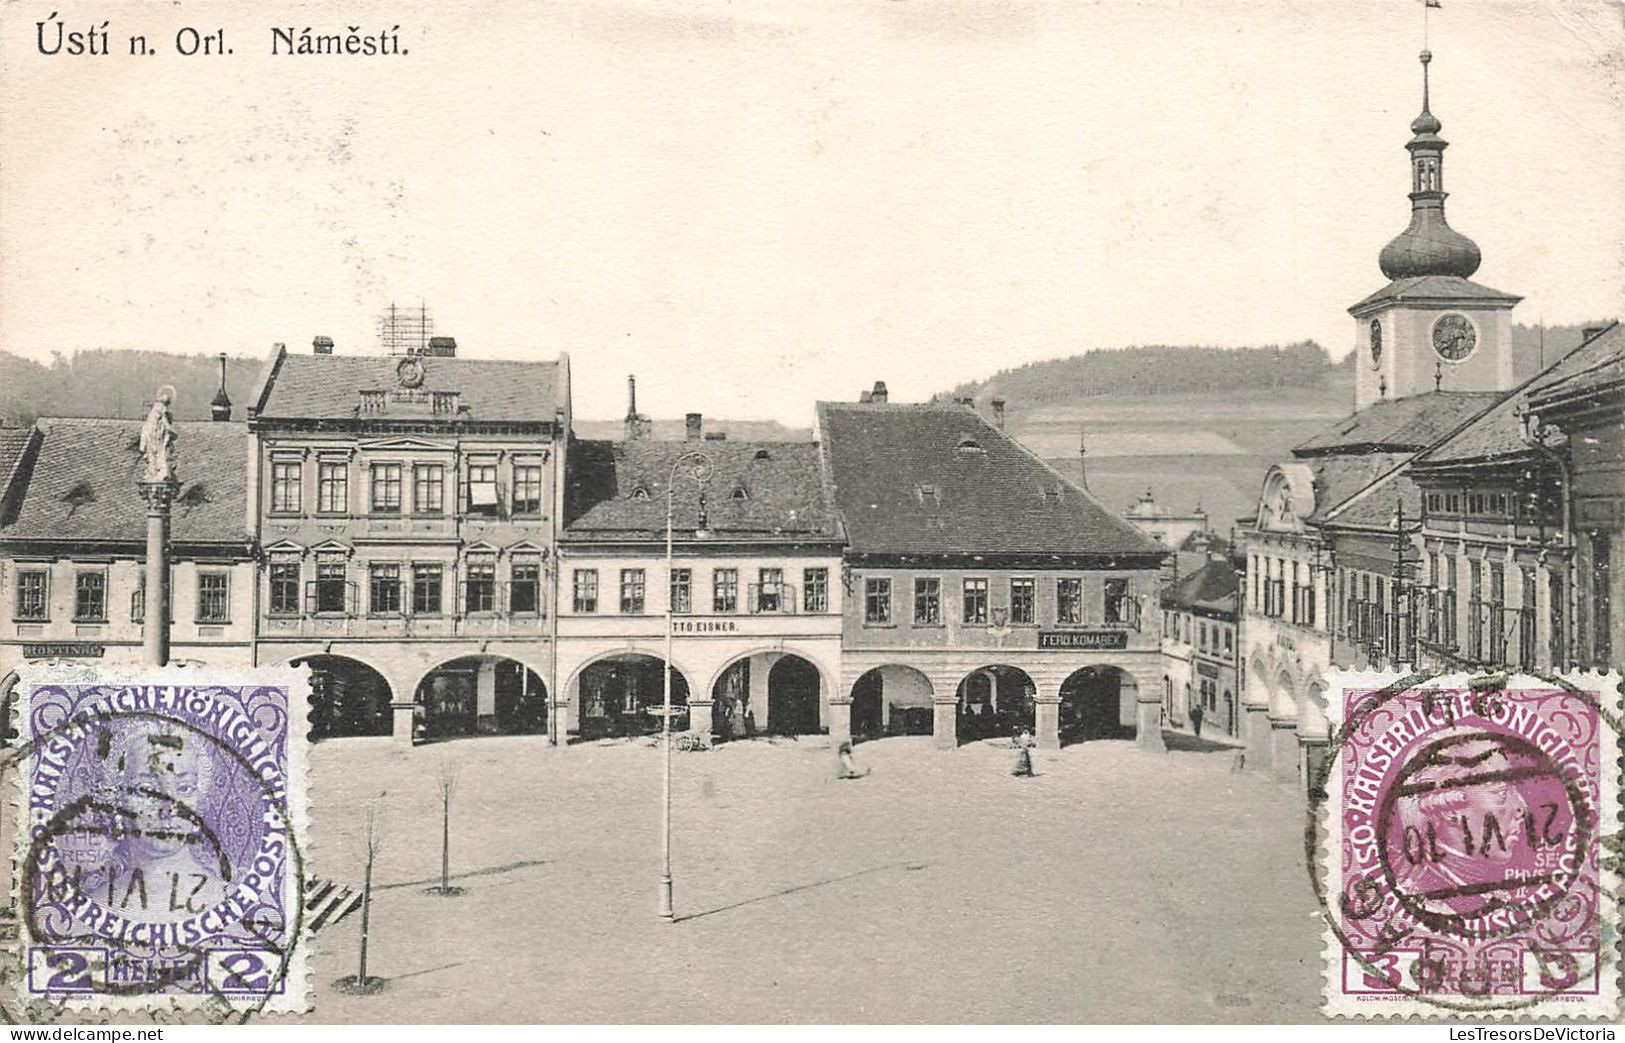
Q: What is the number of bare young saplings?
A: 2